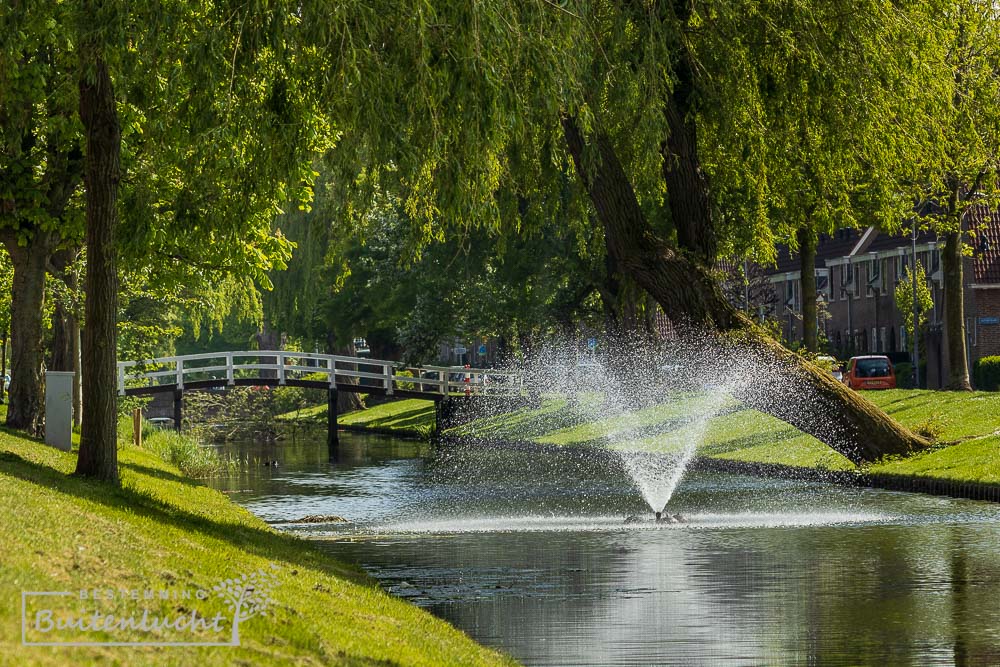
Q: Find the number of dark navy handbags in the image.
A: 0